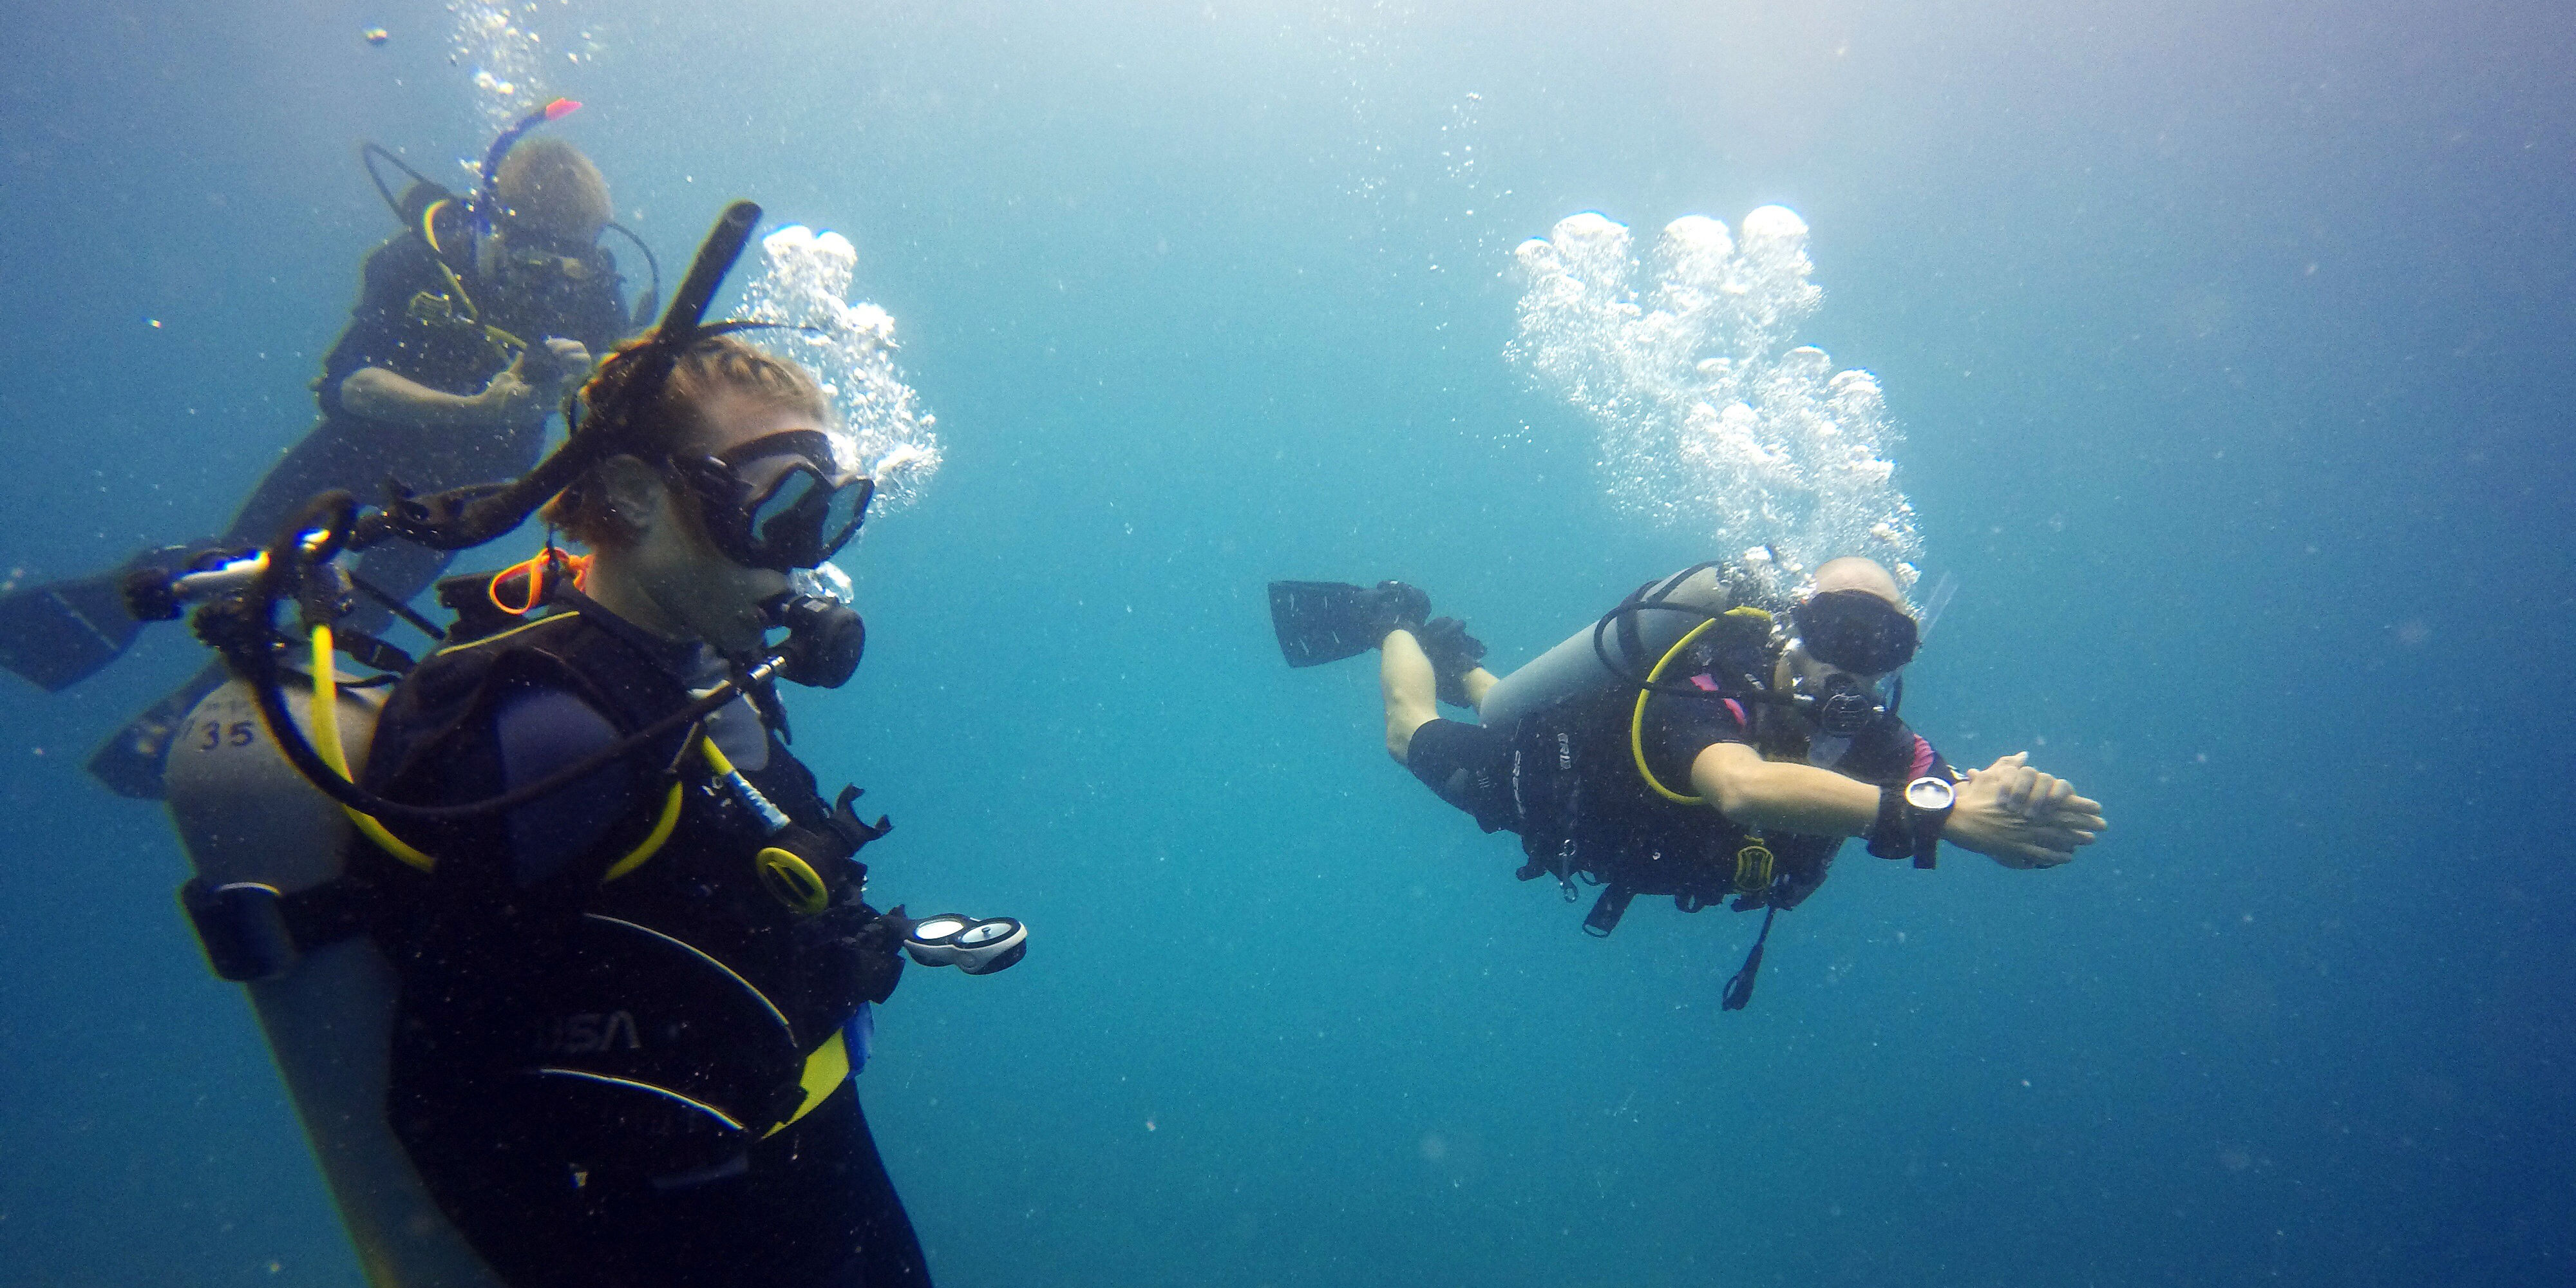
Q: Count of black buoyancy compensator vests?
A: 3